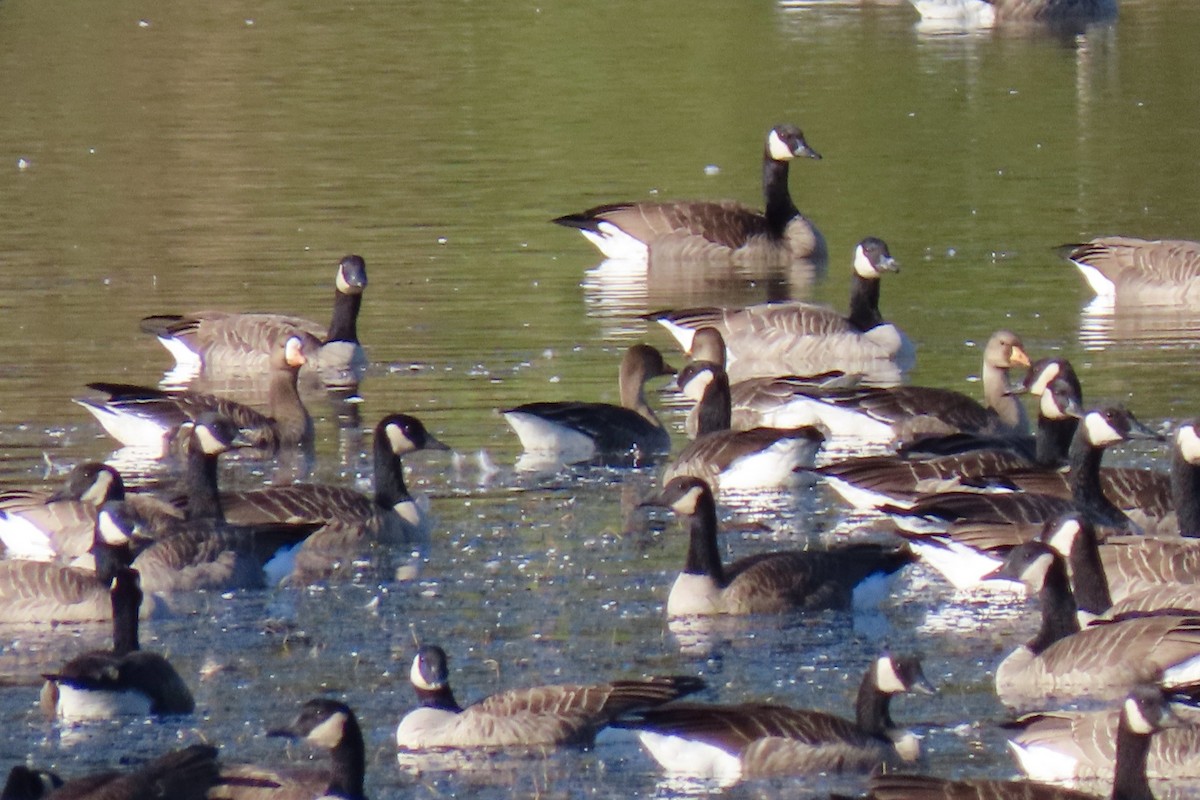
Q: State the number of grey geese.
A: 4